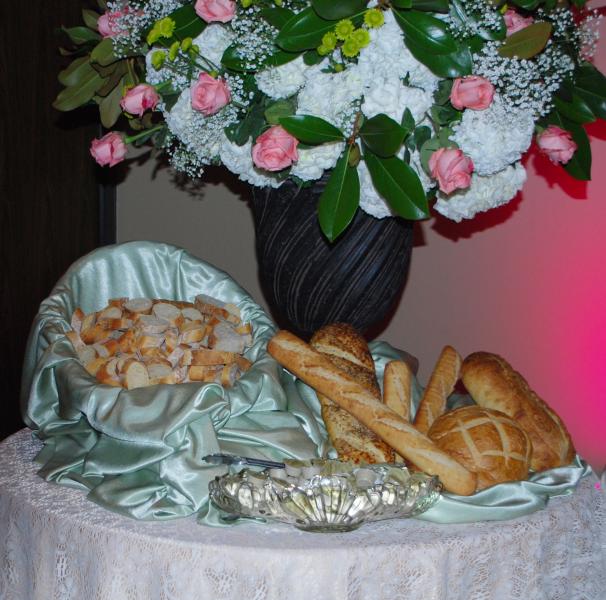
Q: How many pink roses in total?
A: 10